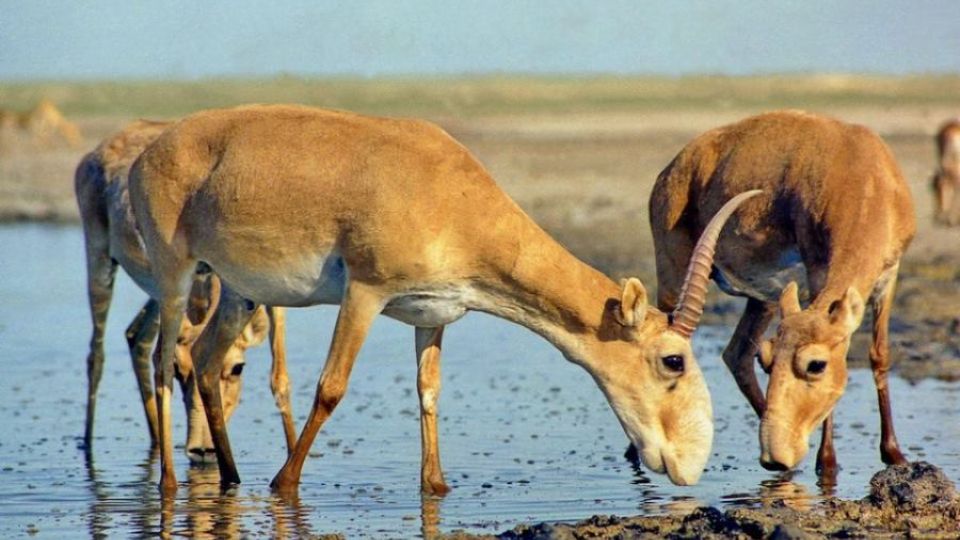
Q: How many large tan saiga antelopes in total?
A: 3